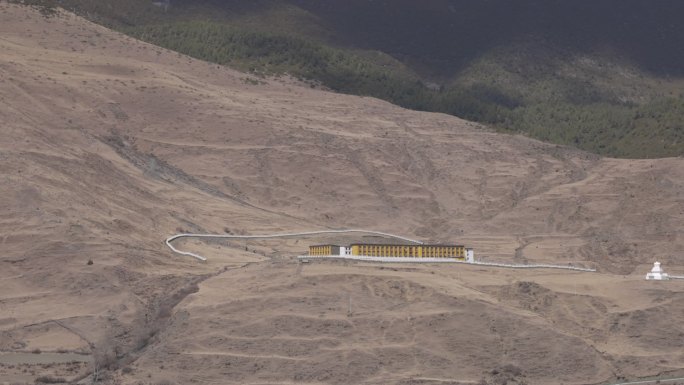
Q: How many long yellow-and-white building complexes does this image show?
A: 1